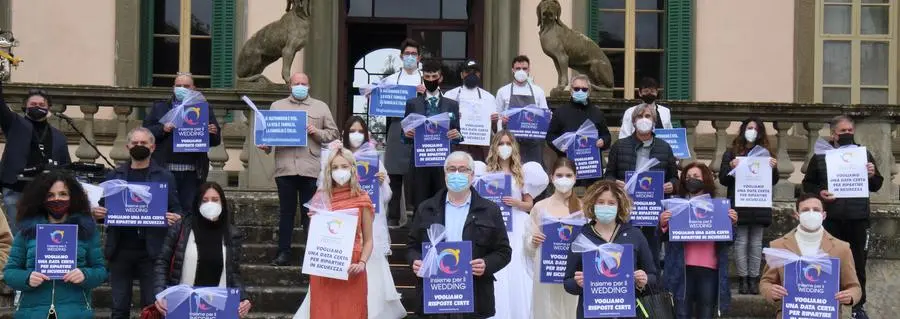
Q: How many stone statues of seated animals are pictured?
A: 2